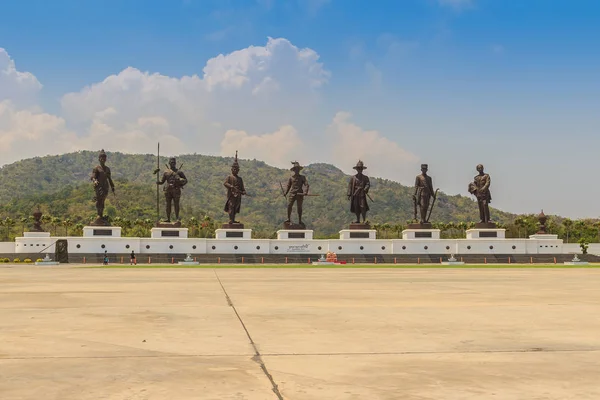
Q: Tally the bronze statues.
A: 7